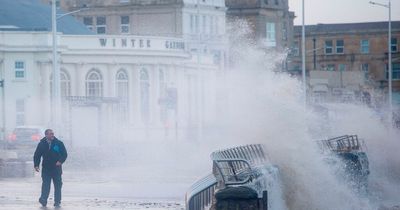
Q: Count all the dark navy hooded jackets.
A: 1